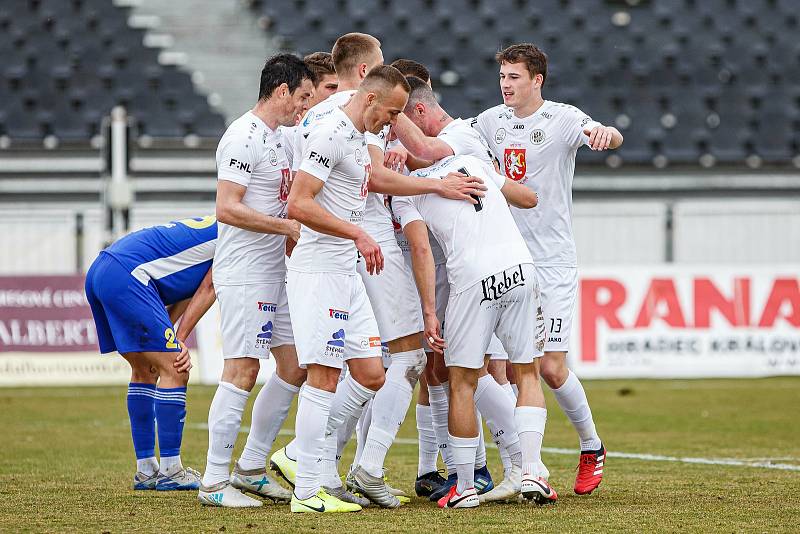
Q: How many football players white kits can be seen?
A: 8